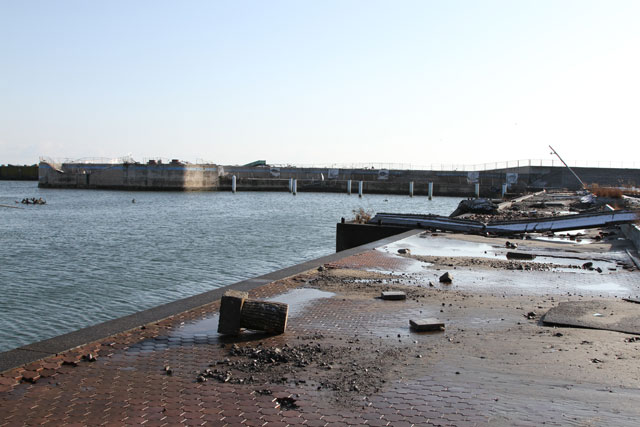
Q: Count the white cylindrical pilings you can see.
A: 9